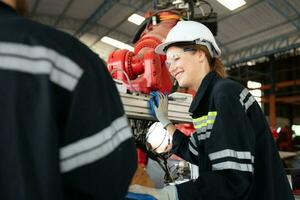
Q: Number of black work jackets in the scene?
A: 2